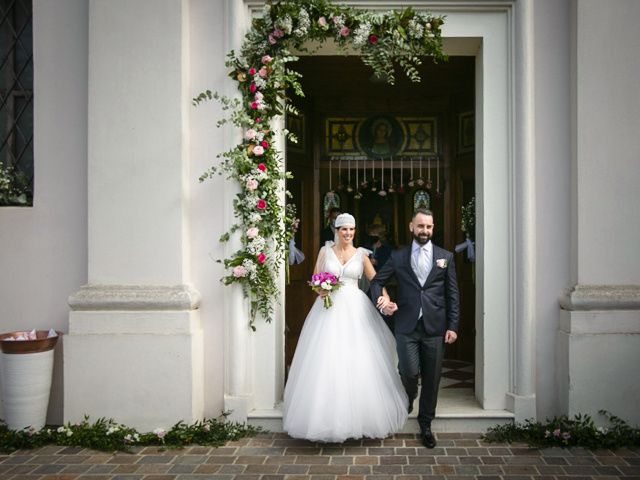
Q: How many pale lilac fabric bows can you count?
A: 2